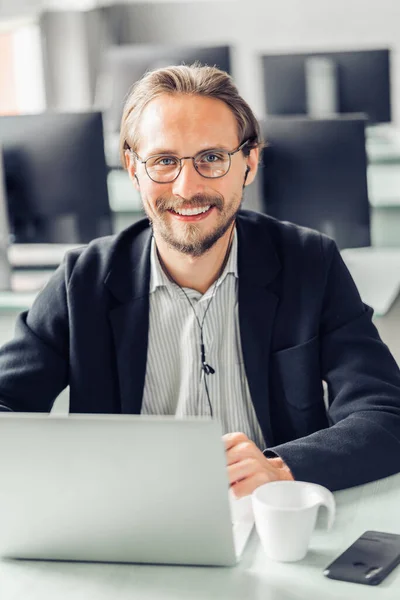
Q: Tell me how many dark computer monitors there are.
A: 4